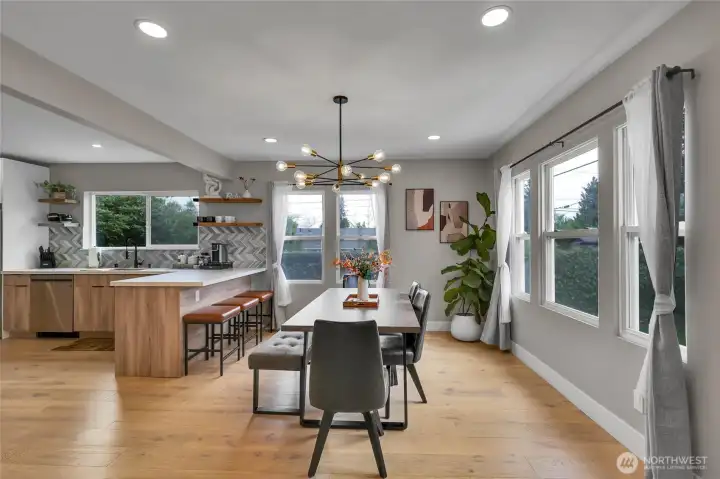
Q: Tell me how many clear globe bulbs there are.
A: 11